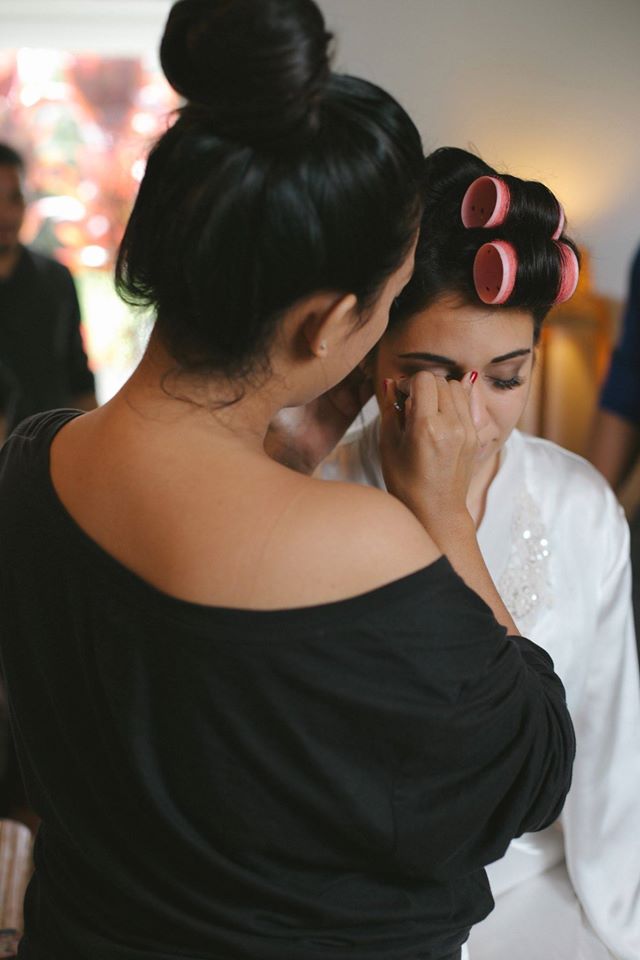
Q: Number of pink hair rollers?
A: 2